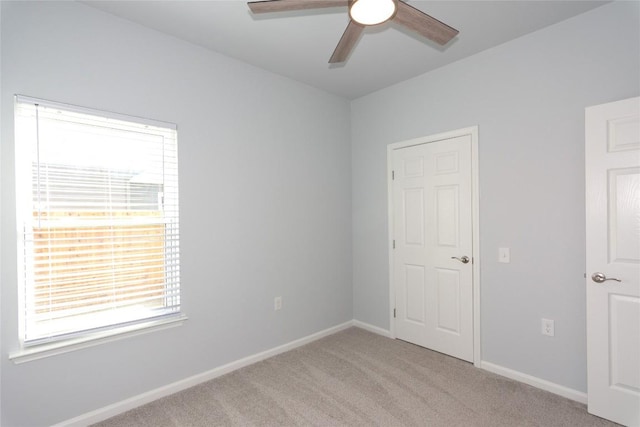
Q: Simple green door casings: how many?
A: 0